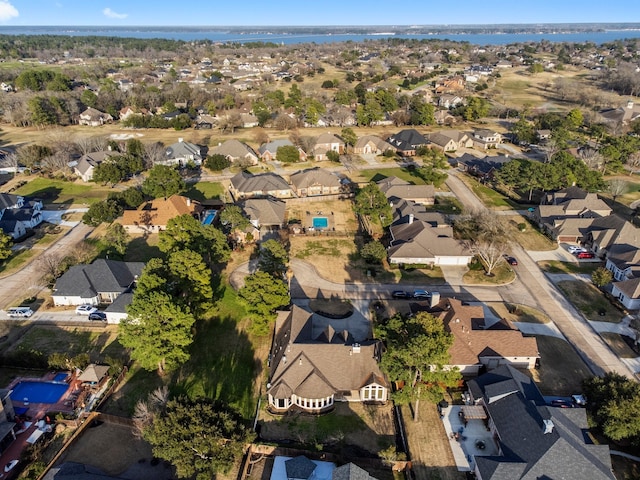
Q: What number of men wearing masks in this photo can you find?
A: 0